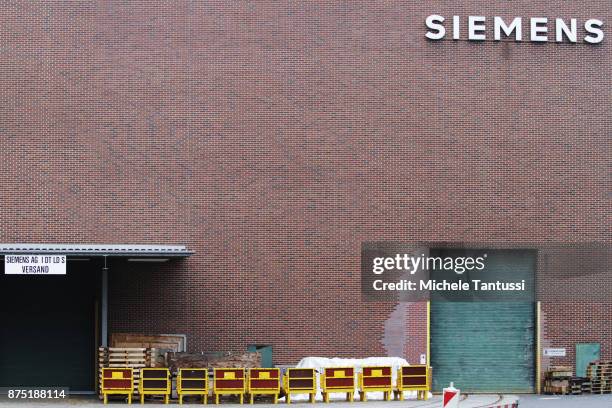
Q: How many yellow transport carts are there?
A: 9